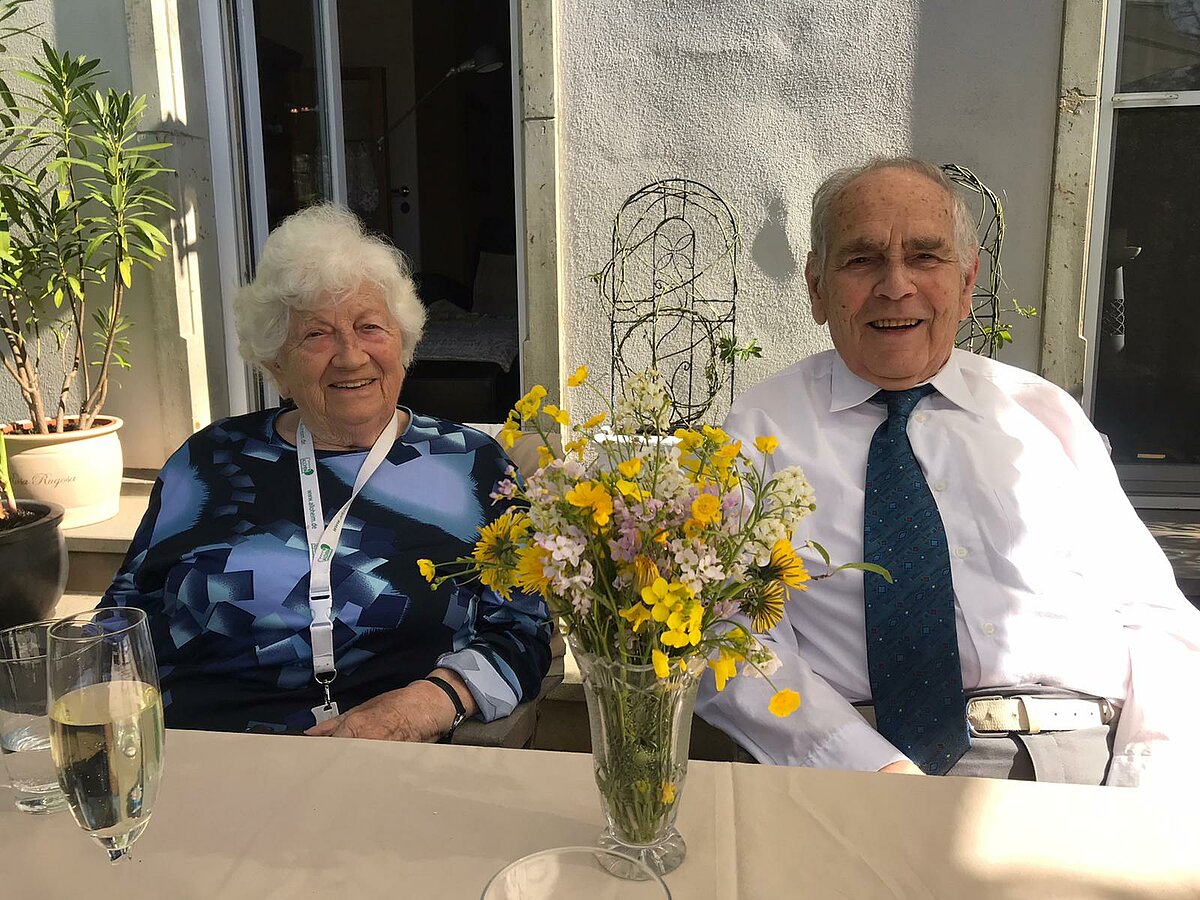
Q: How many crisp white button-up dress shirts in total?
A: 1